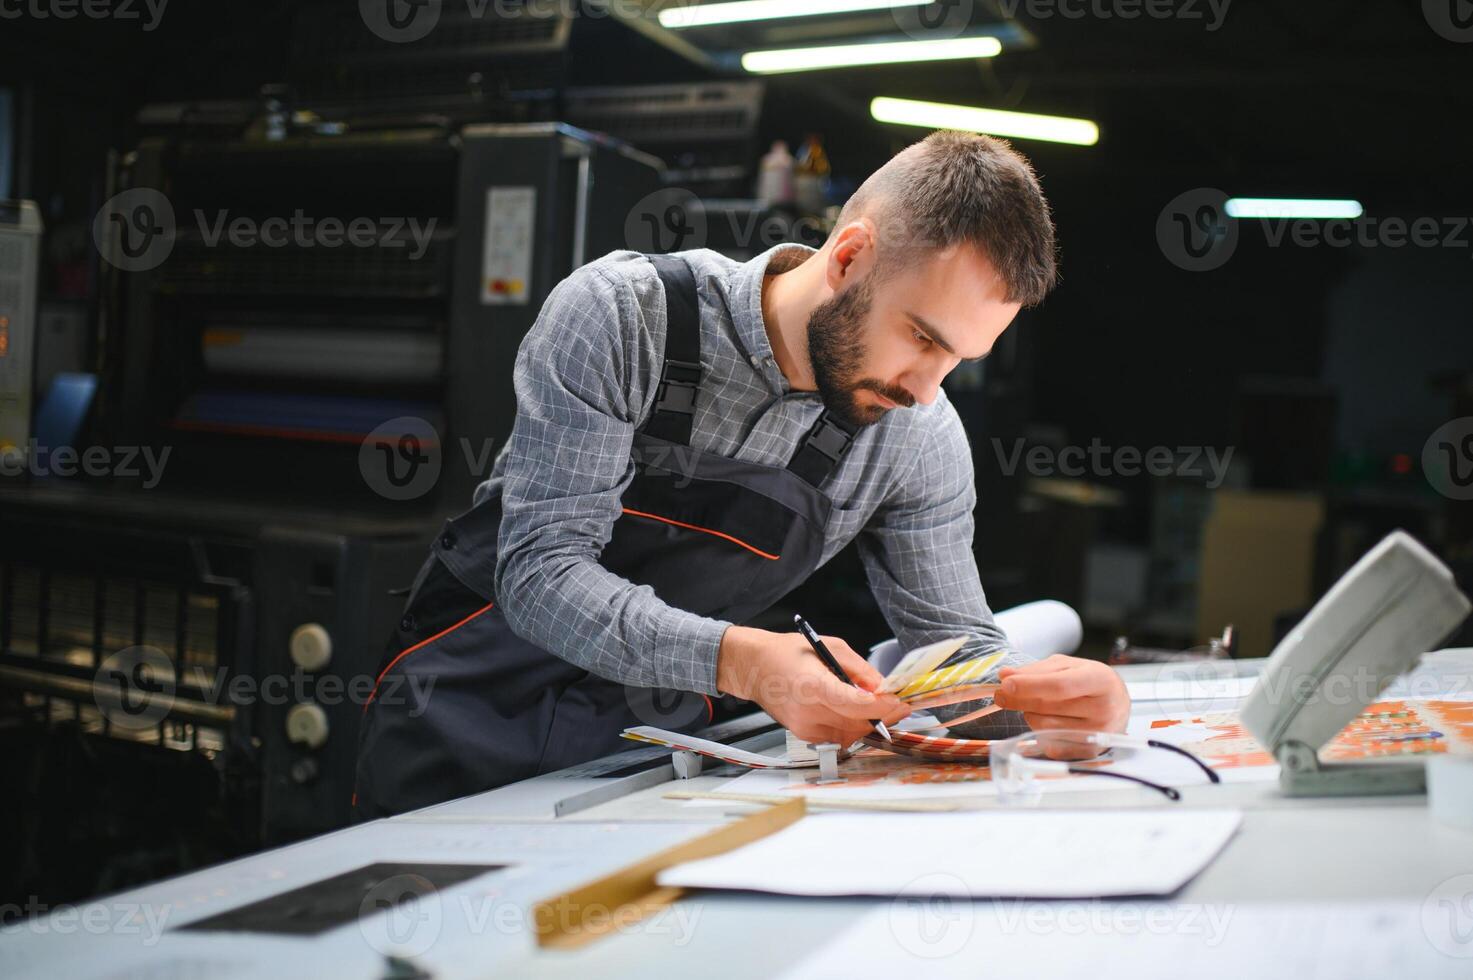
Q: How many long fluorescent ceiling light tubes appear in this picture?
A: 4